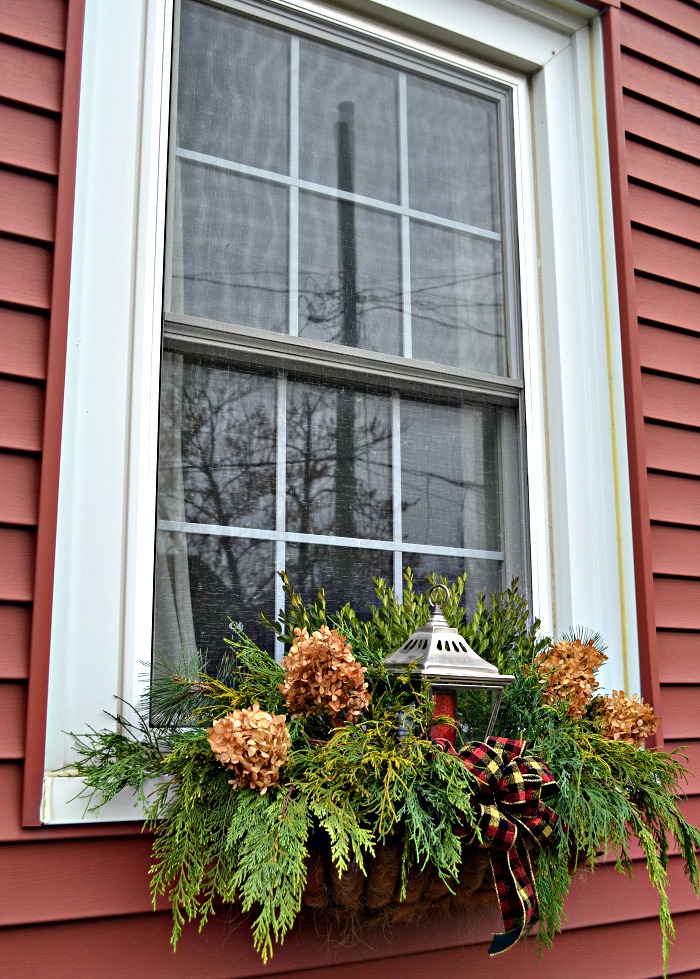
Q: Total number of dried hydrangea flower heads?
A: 4